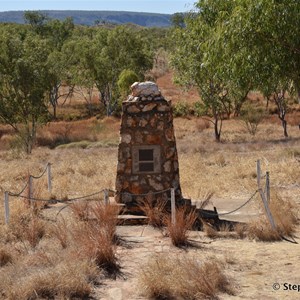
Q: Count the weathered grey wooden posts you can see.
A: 8